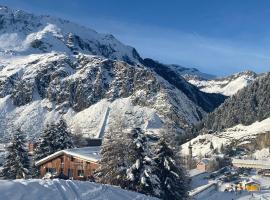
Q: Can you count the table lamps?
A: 0